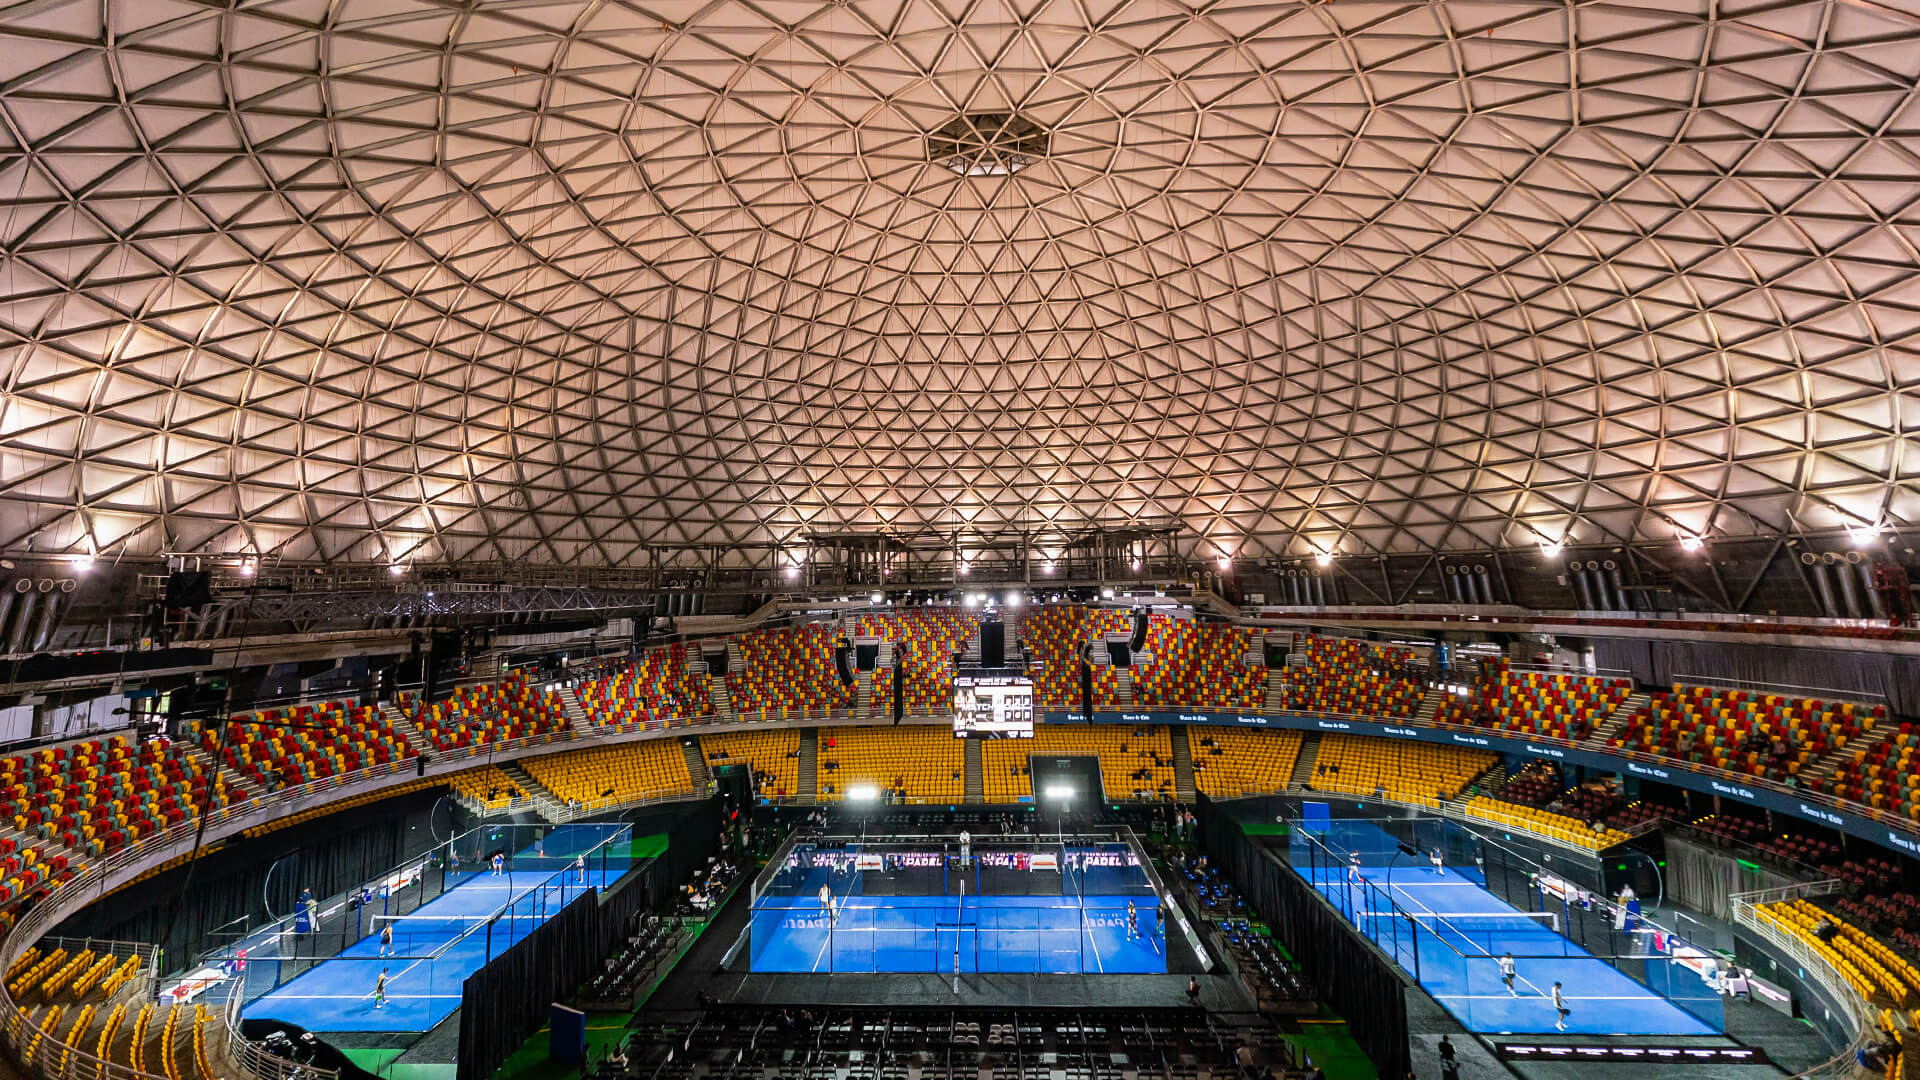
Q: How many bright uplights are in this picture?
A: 13